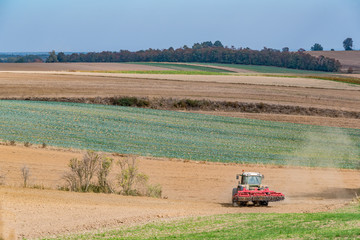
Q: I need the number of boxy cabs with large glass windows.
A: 1